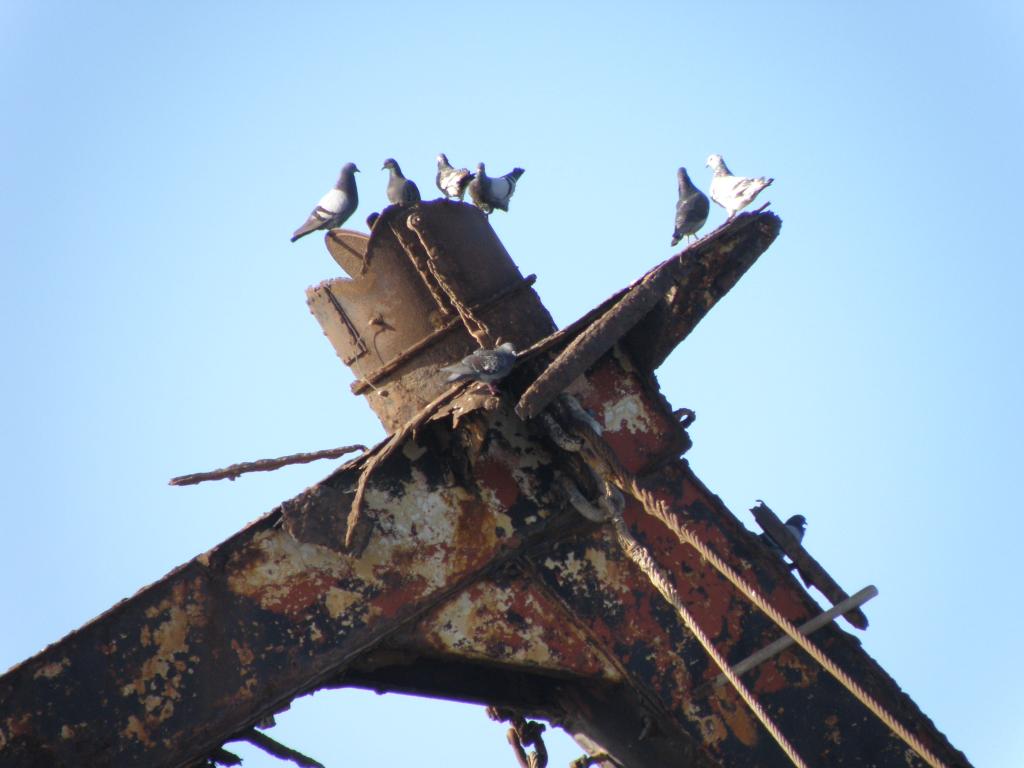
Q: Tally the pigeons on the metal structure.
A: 8